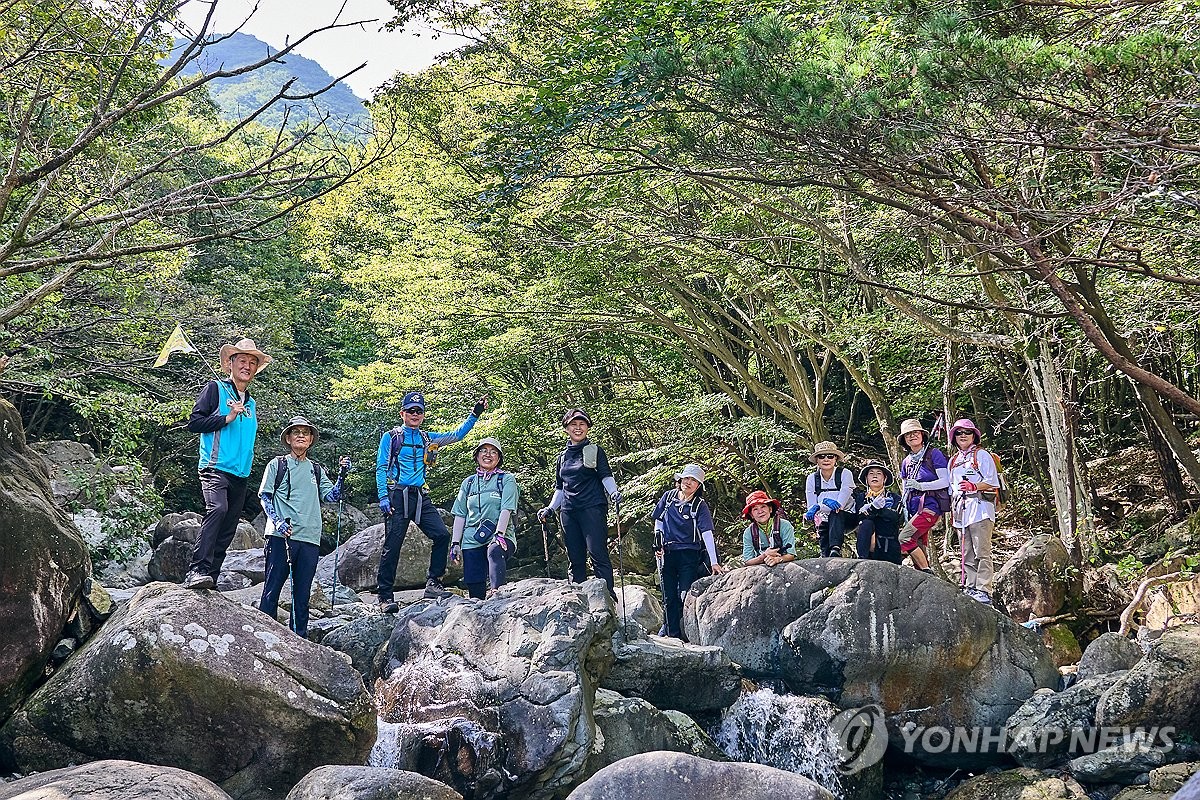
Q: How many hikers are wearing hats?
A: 11